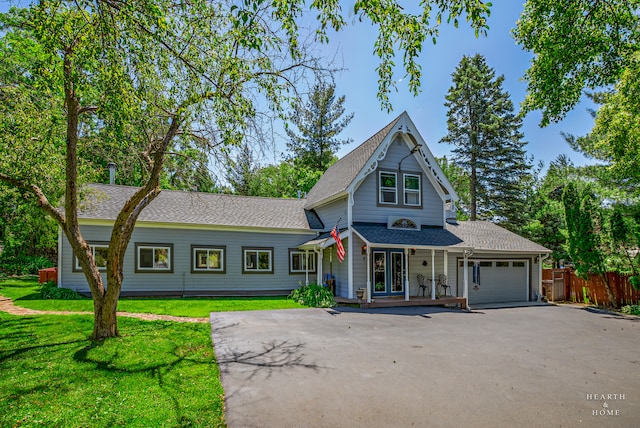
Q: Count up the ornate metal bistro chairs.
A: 2